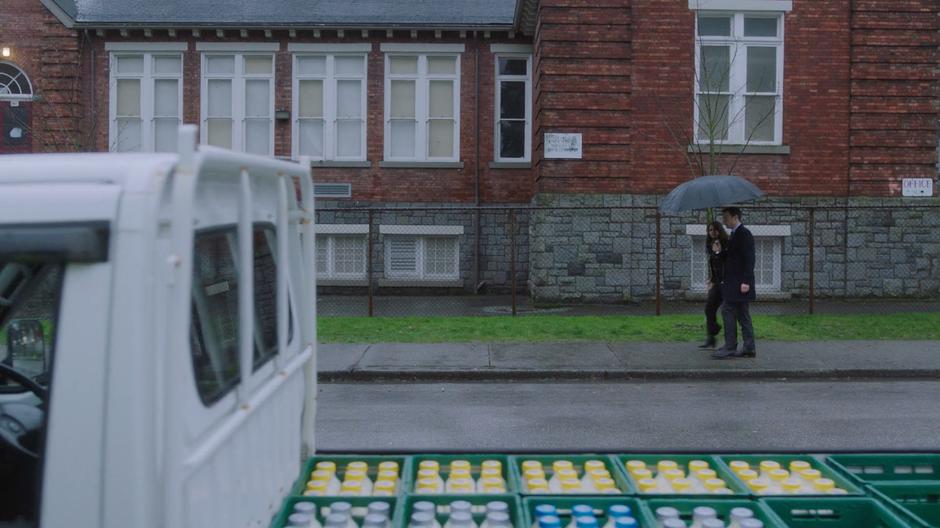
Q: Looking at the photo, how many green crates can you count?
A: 12